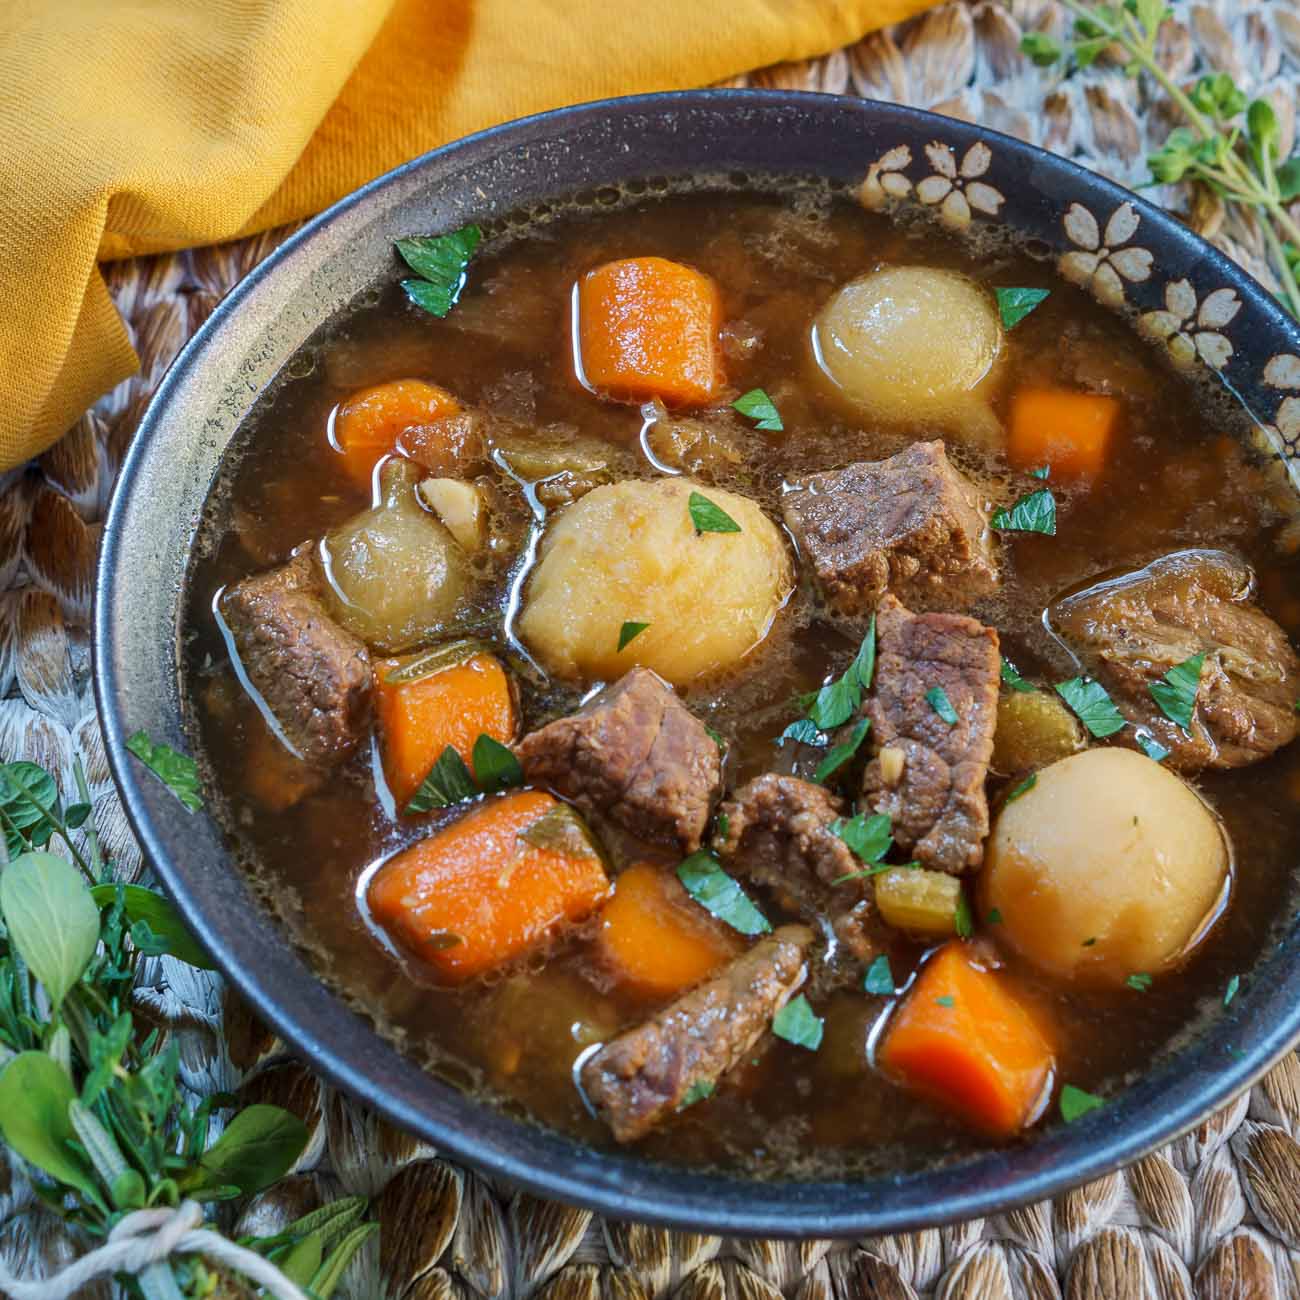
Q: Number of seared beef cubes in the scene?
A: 7